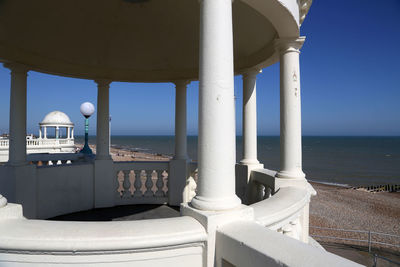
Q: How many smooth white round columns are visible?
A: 6